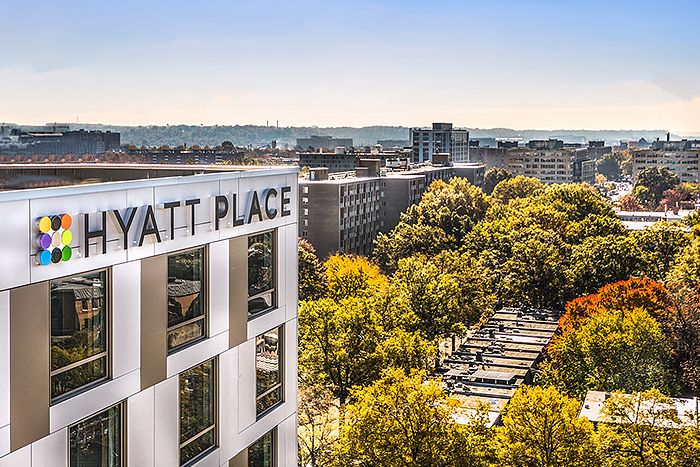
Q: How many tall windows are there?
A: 7